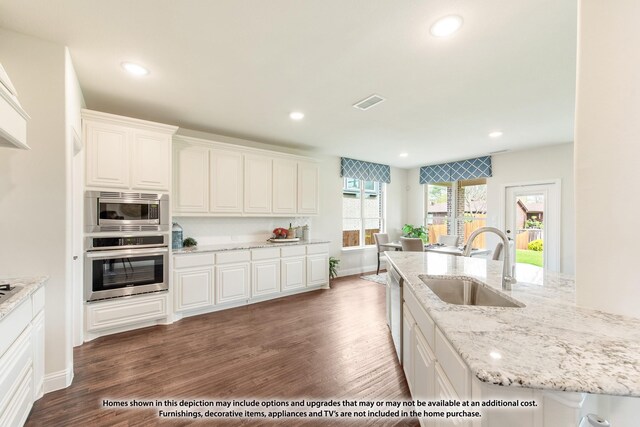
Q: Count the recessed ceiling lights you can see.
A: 5